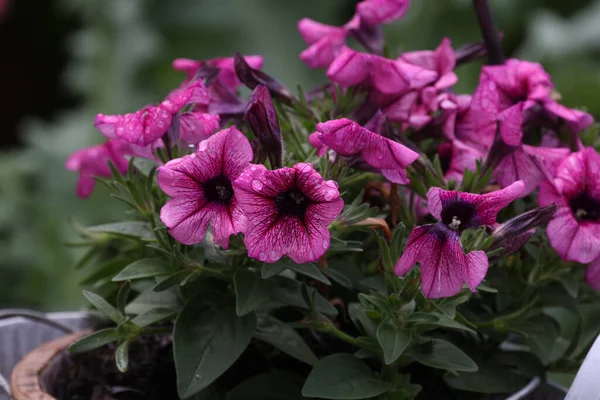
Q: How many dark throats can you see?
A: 4